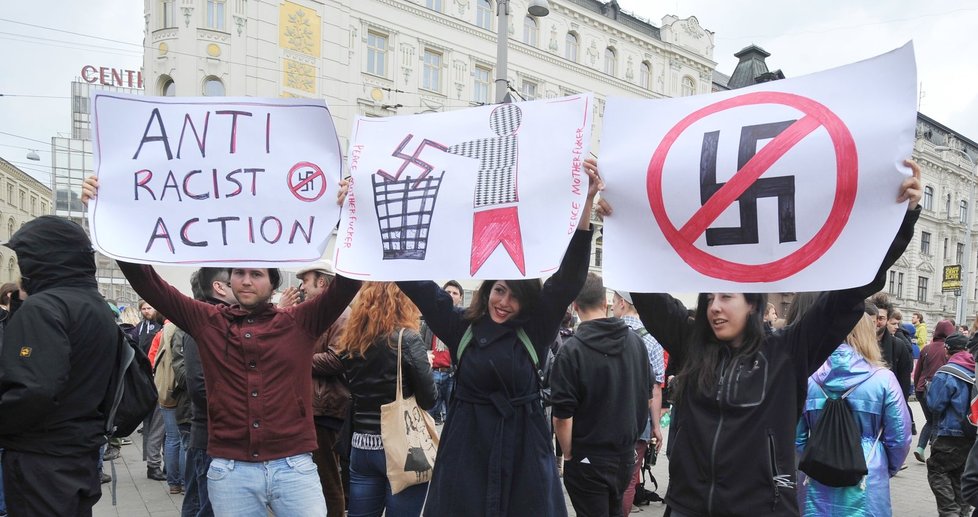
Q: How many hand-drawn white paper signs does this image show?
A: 3